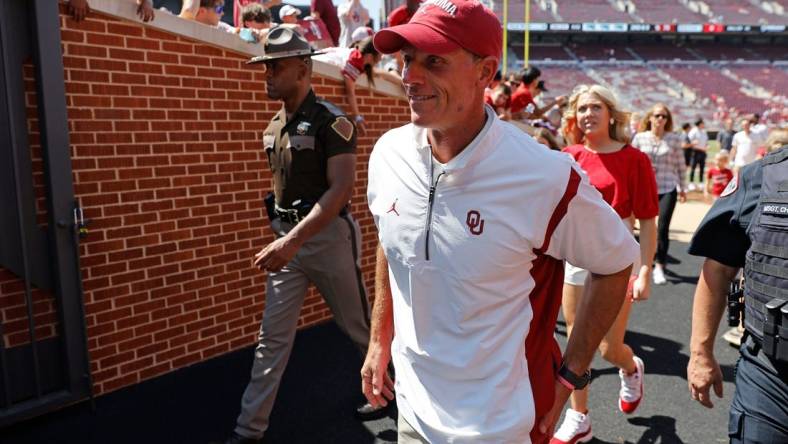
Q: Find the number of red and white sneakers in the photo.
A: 2